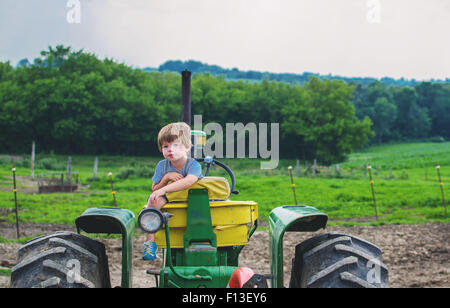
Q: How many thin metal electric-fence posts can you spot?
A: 5